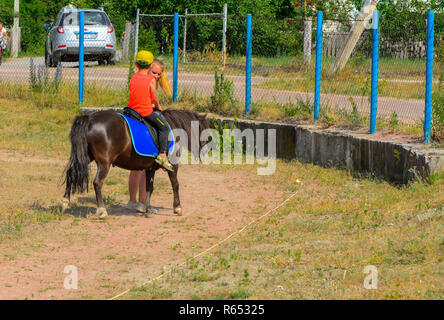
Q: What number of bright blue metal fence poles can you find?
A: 6